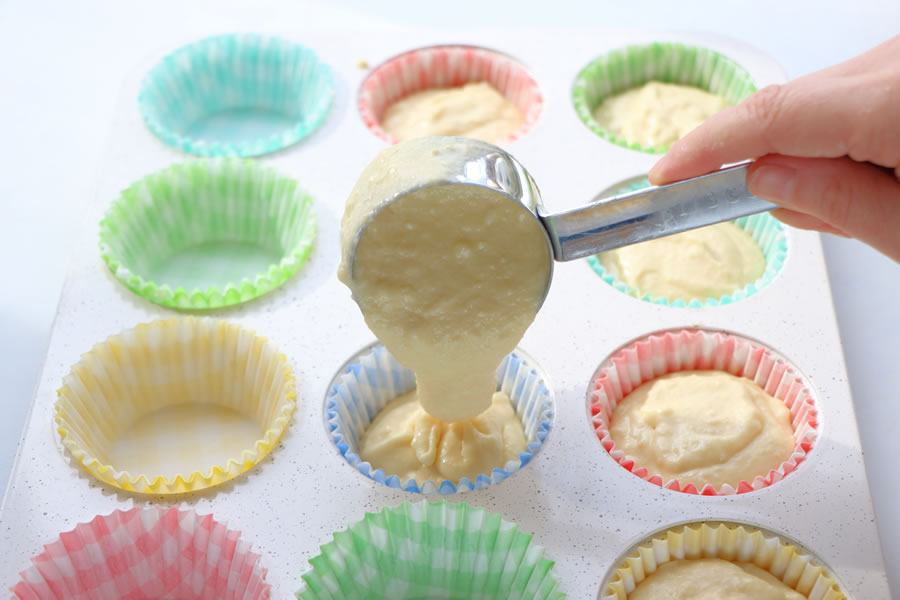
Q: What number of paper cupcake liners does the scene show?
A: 11